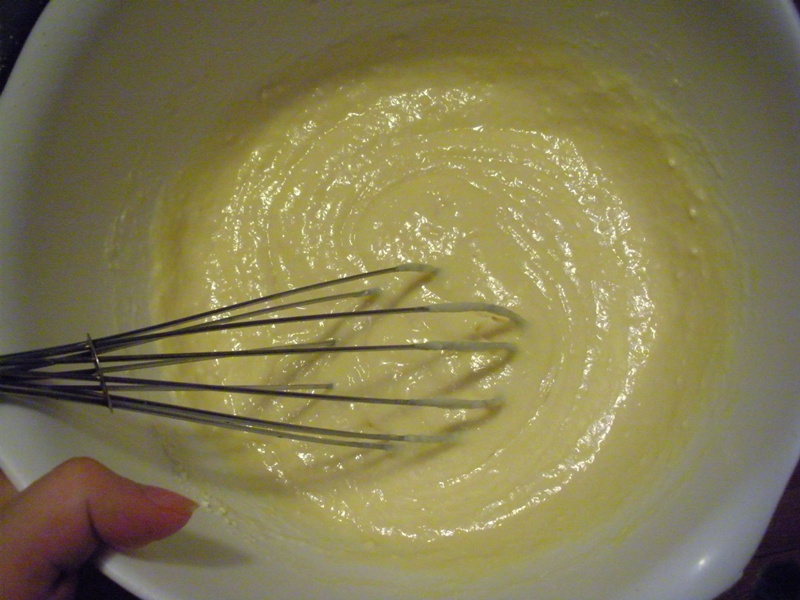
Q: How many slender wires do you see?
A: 9